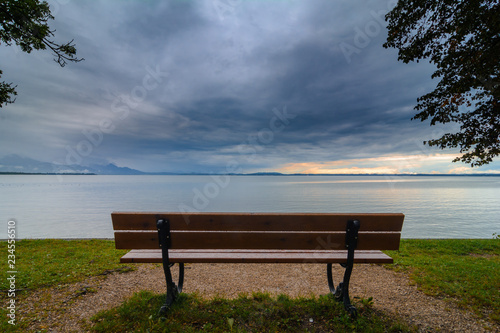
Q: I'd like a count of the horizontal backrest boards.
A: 2